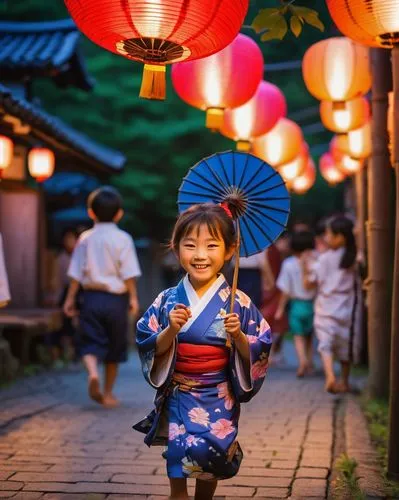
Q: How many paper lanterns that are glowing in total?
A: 14